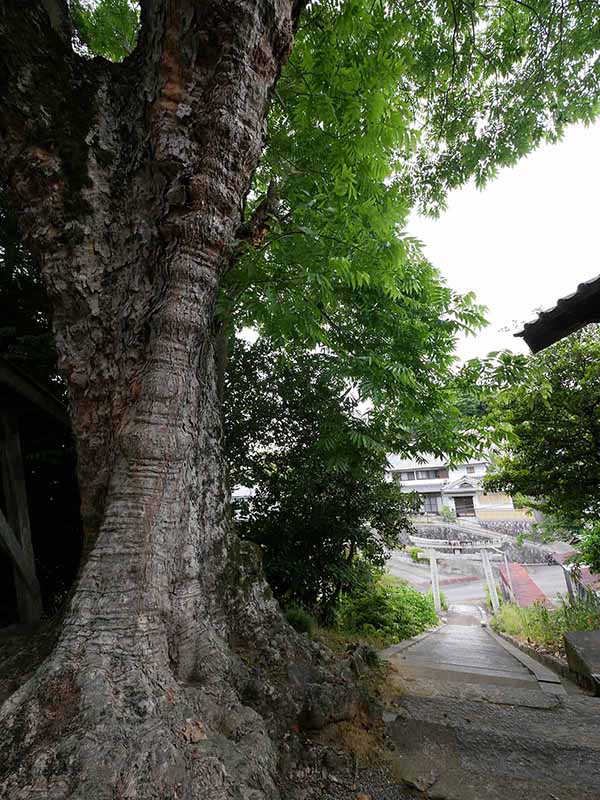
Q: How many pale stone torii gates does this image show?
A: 1